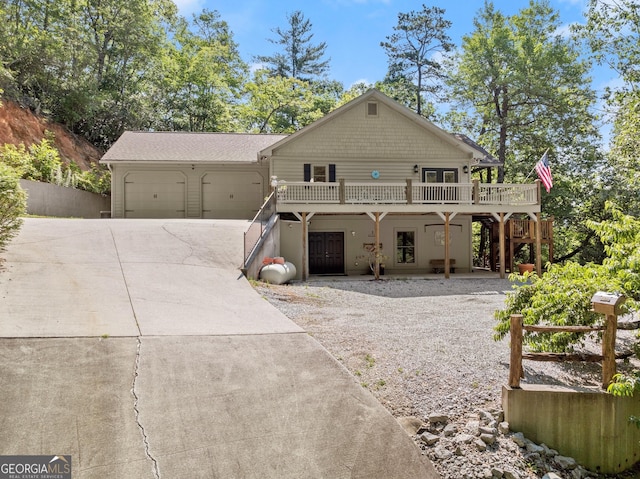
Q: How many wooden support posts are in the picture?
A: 5